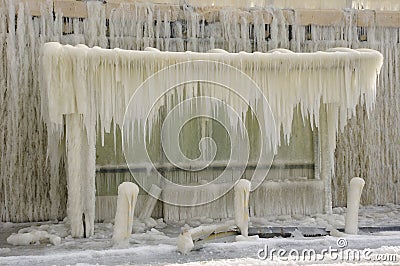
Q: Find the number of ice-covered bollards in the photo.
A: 3